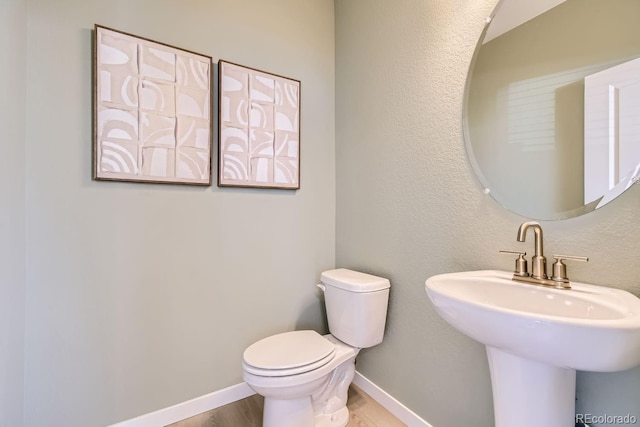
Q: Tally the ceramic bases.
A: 2